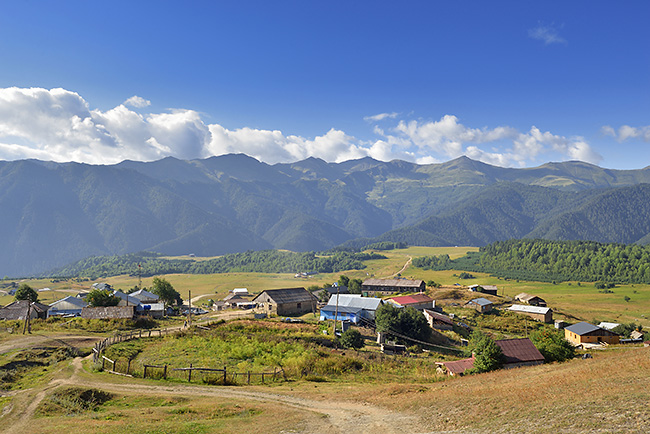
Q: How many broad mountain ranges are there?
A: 1